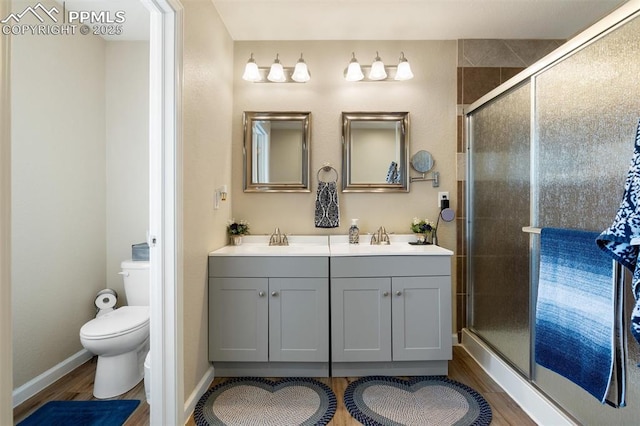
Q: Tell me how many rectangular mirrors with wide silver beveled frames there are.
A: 2